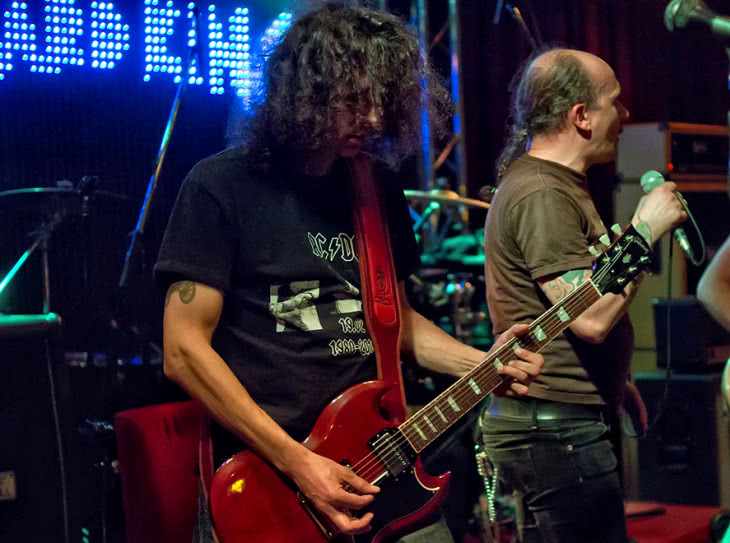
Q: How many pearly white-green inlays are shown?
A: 9